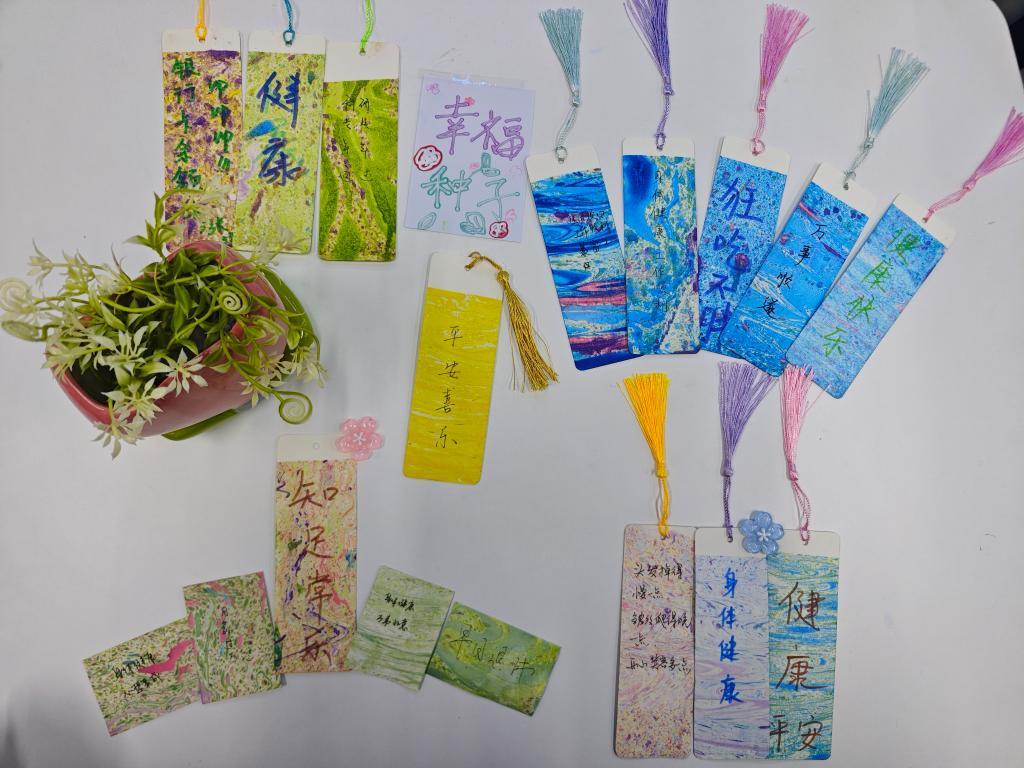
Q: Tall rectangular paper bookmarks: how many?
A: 13